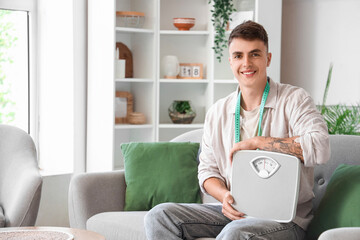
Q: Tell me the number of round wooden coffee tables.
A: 1